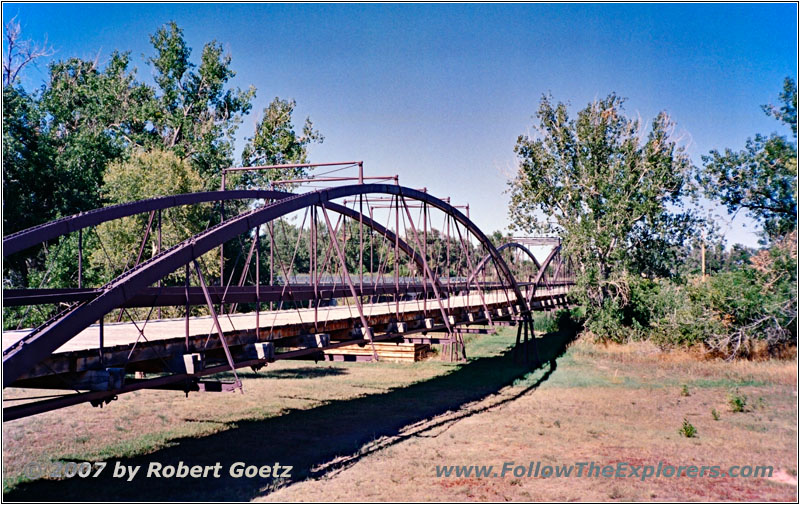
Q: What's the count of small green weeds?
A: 4